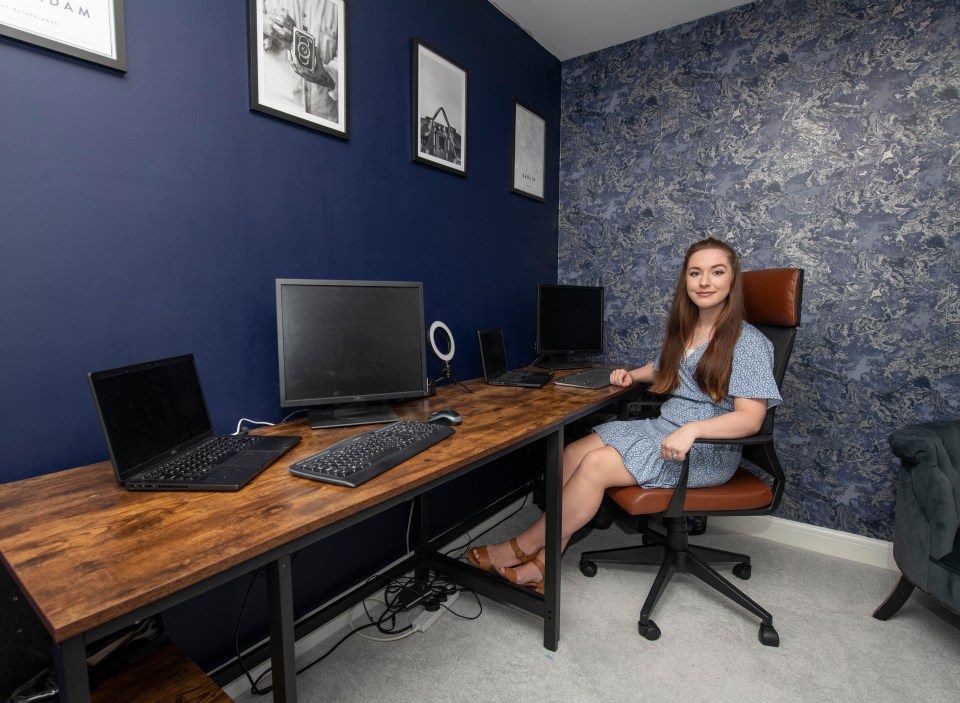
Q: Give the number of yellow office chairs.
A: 0